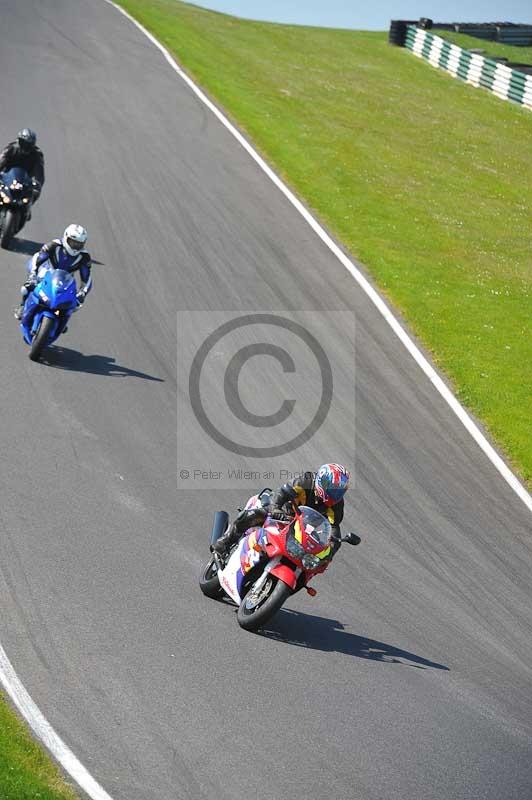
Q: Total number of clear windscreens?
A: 2